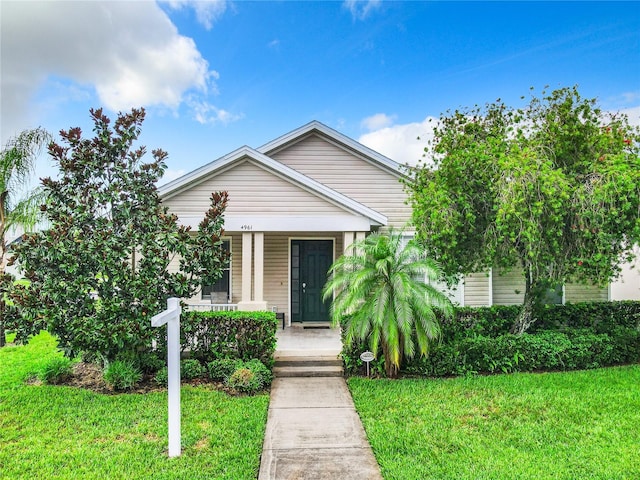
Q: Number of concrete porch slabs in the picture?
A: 1